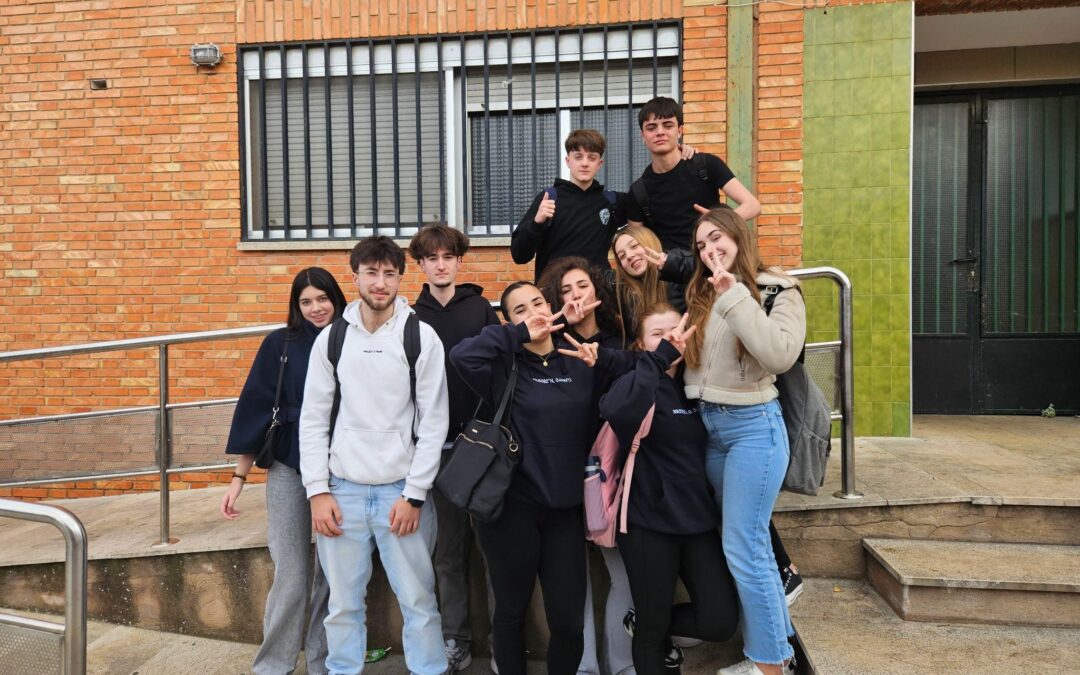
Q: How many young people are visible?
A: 10